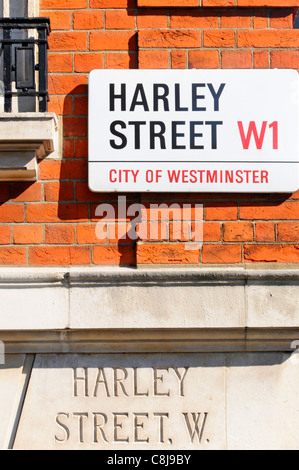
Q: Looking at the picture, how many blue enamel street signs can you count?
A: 0